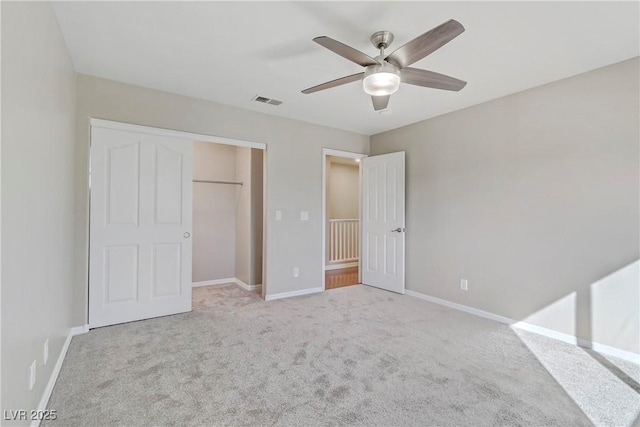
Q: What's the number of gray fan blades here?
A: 5